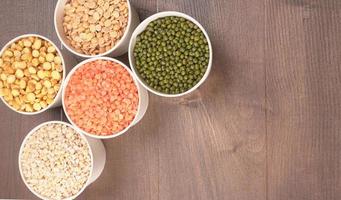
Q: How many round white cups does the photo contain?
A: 5